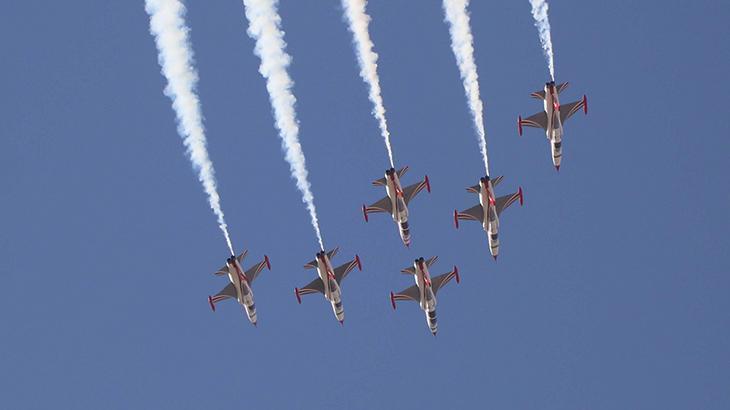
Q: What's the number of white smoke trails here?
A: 5